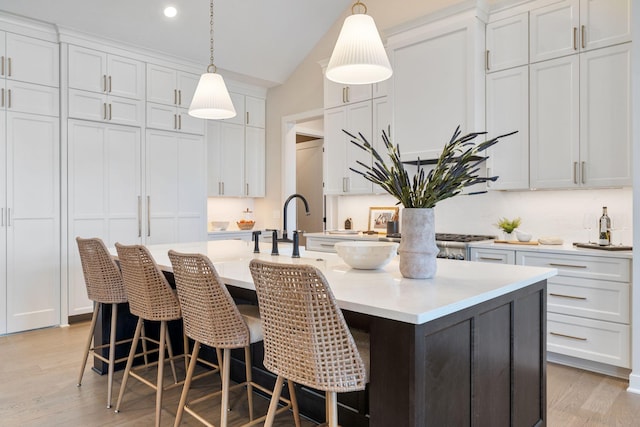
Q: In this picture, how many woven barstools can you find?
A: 4